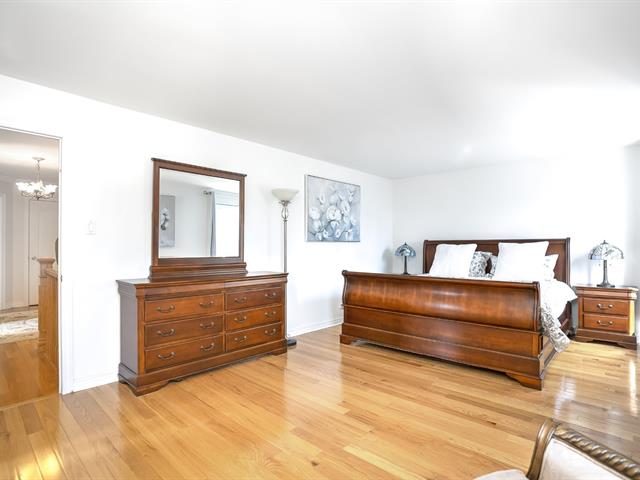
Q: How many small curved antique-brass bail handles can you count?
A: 14